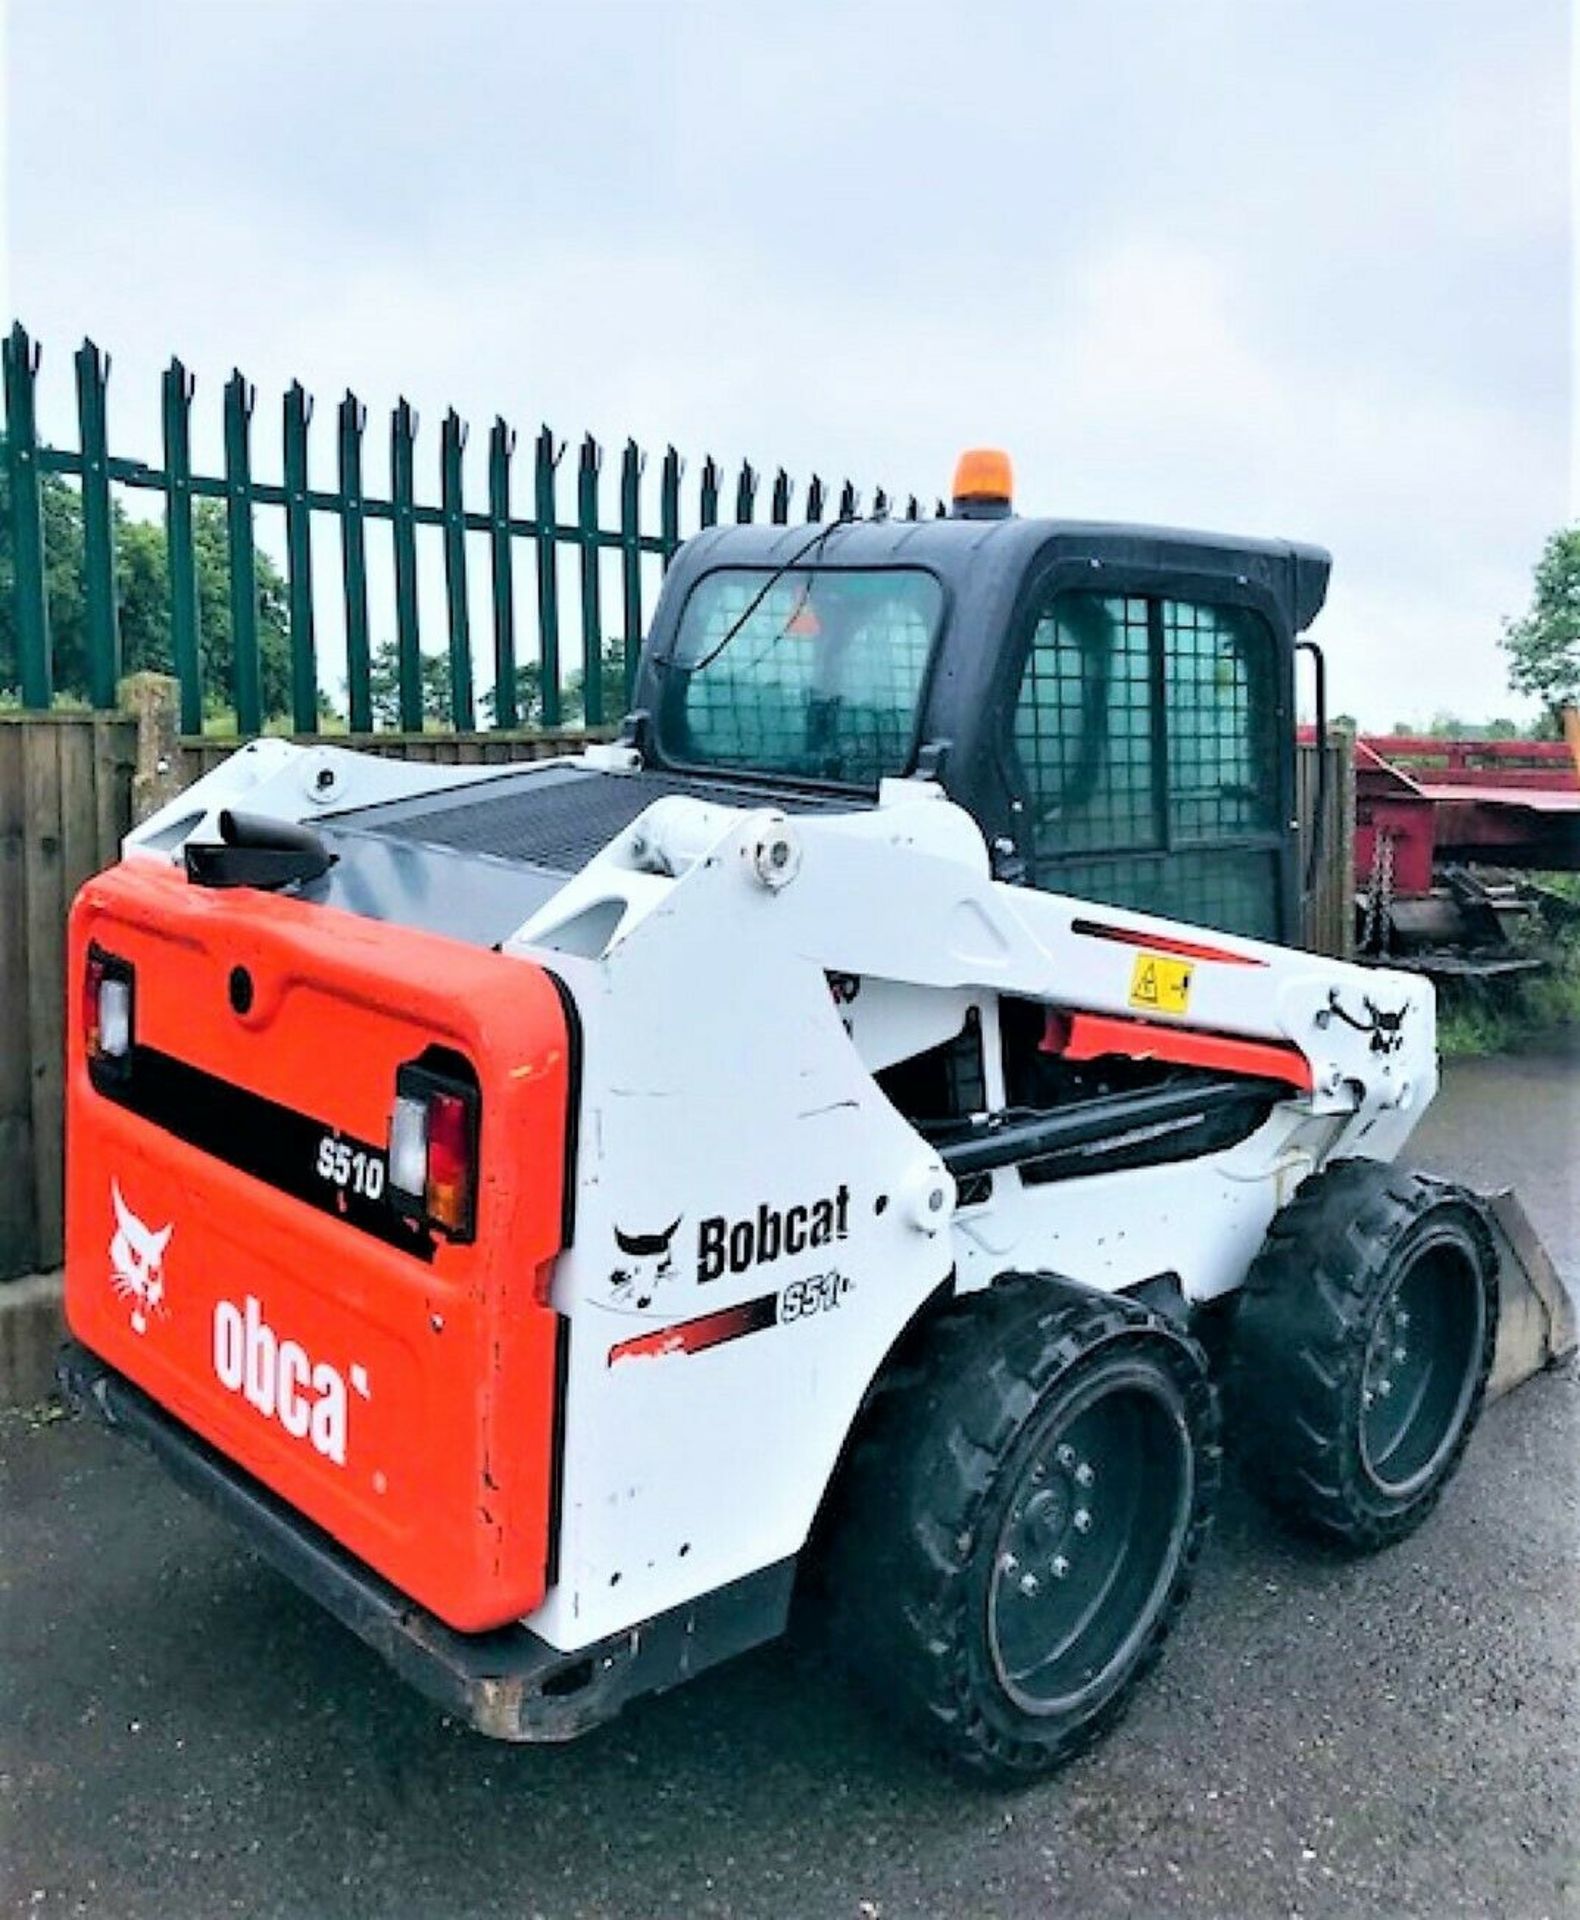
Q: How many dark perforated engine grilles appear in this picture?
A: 1